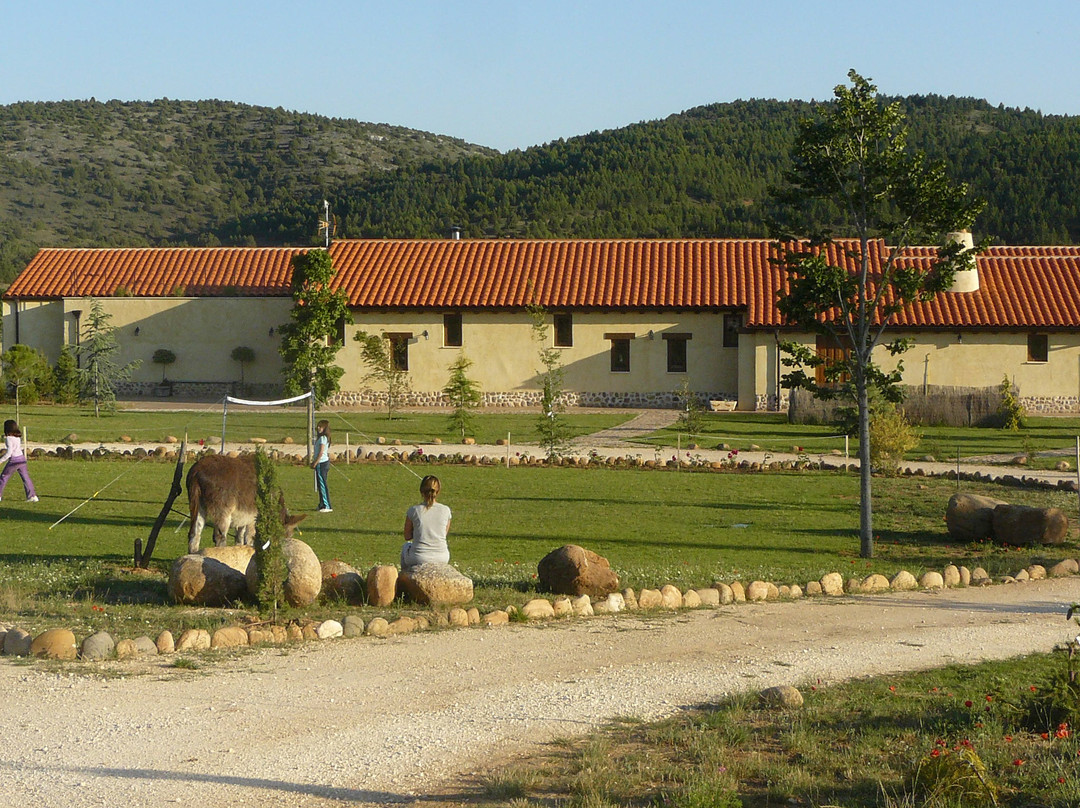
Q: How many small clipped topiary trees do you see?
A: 2